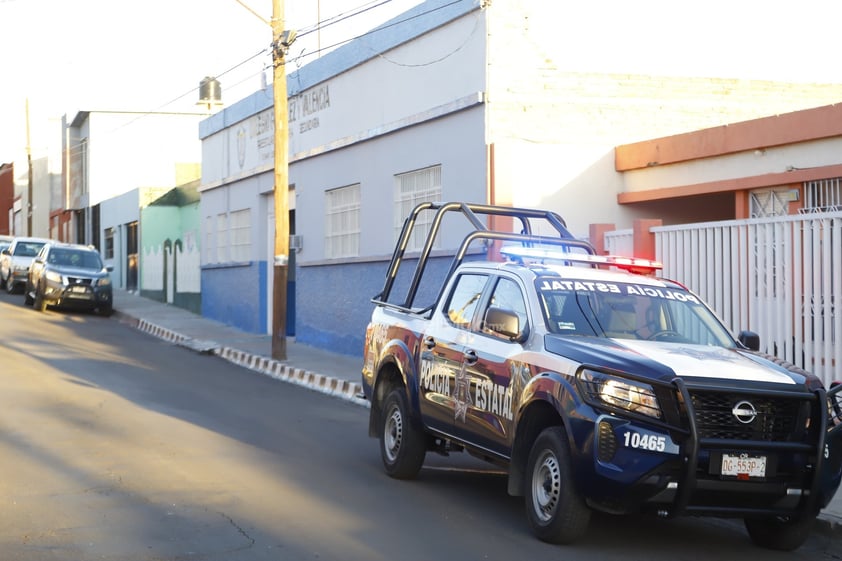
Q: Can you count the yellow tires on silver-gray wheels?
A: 0